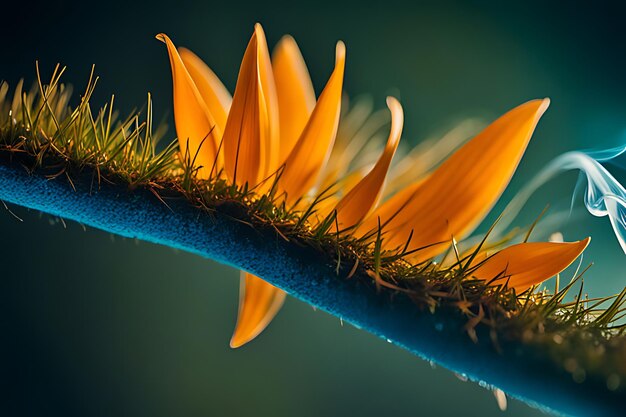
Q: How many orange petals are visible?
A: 9